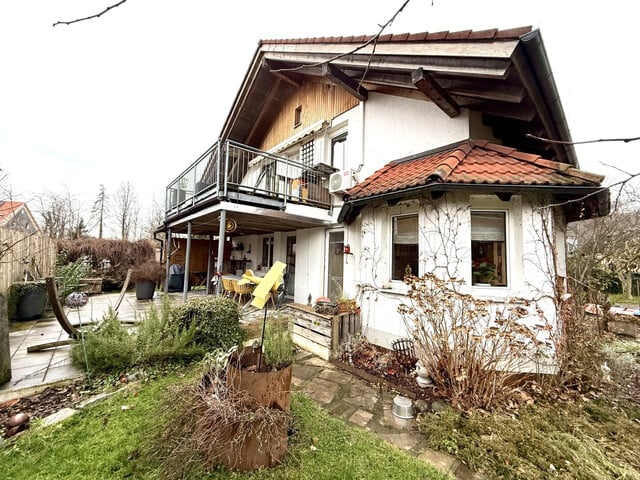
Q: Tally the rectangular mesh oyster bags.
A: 0